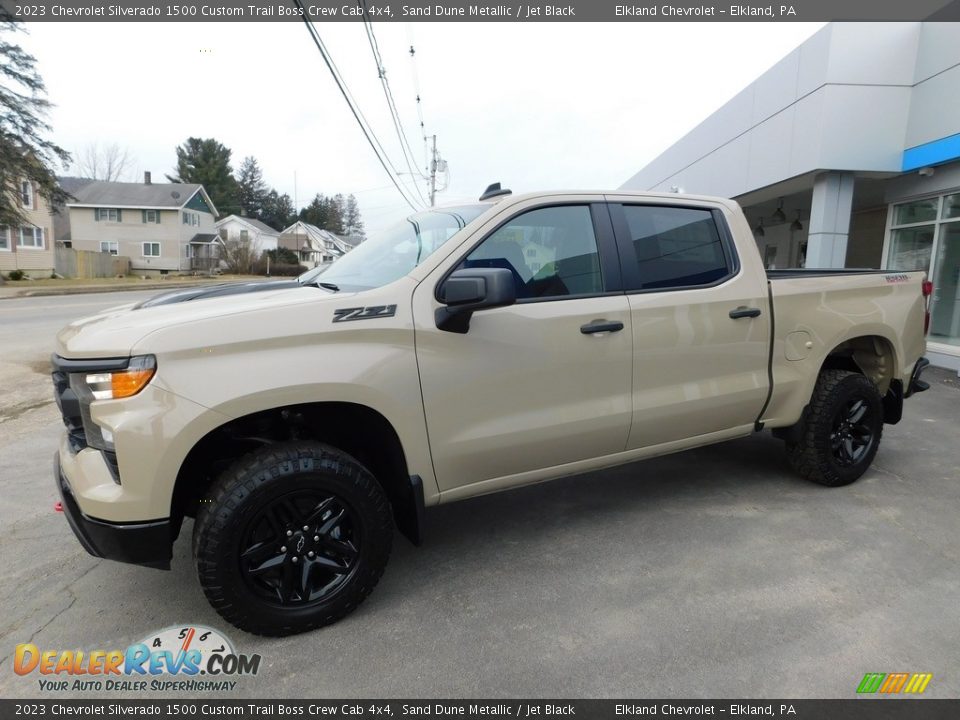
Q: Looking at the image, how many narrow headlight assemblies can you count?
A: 1